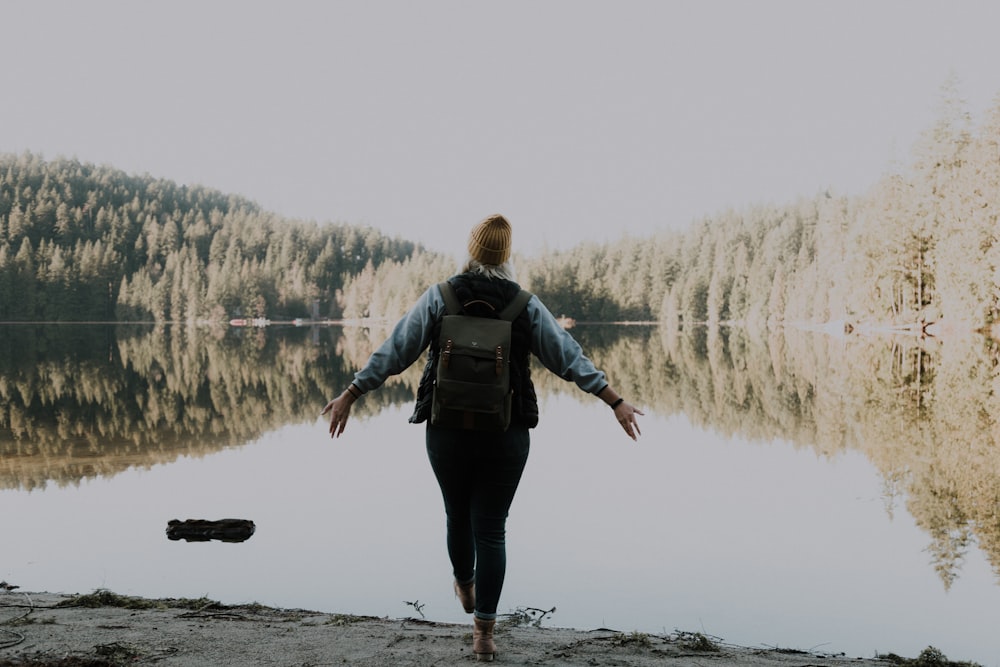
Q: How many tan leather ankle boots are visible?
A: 2